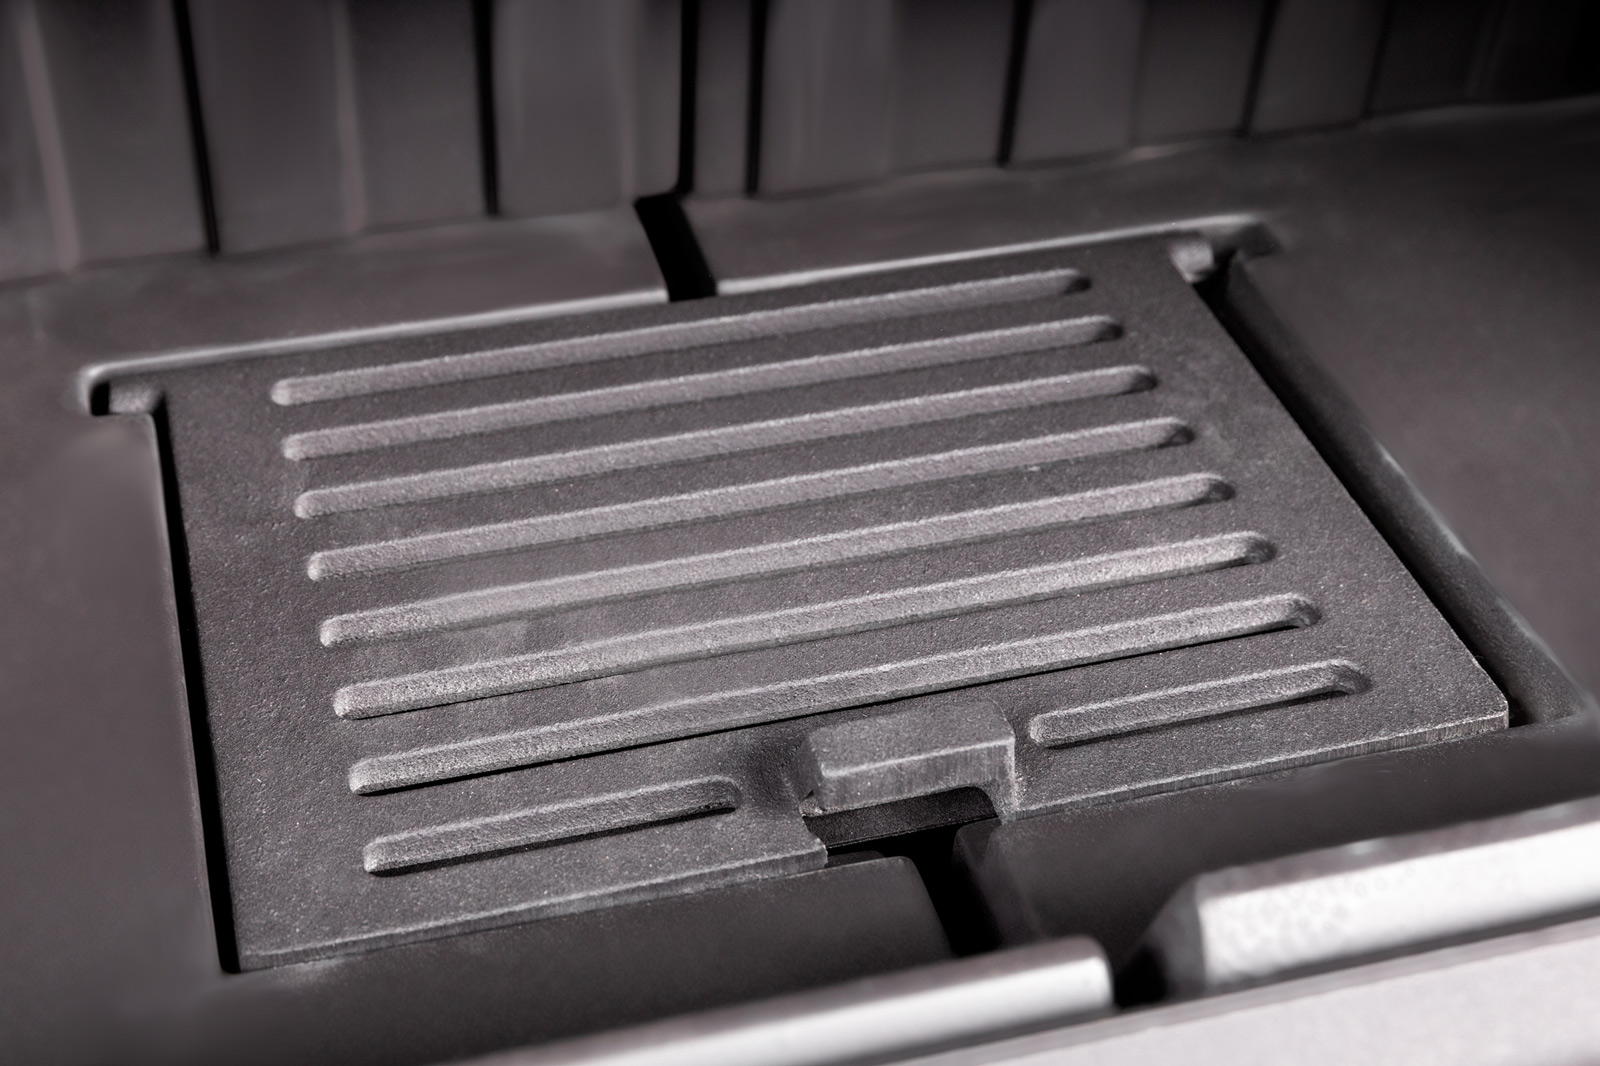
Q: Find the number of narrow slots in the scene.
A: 9